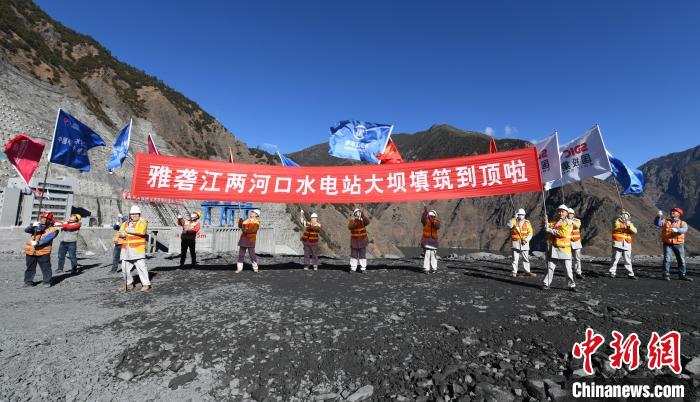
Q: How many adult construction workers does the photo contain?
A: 14